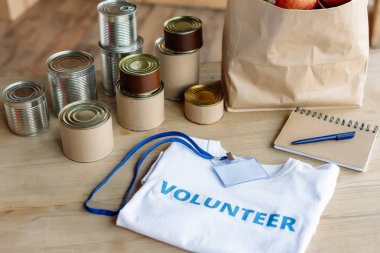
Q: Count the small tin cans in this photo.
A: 3